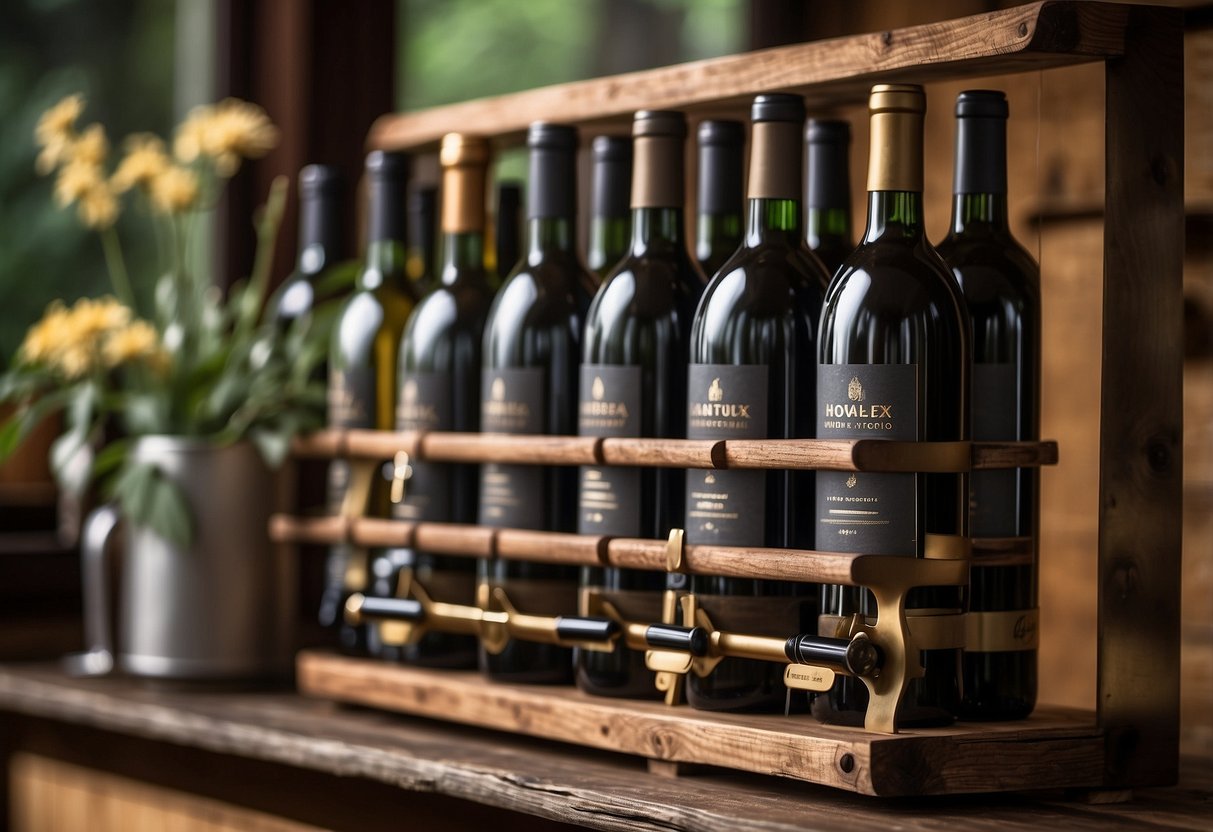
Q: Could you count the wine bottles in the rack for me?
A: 13